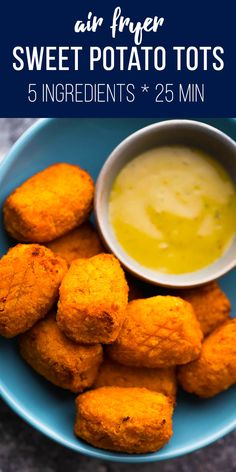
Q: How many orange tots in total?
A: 10